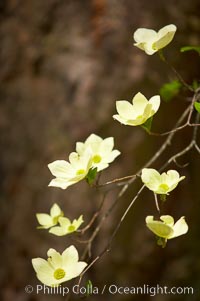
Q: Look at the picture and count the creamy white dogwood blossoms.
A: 9